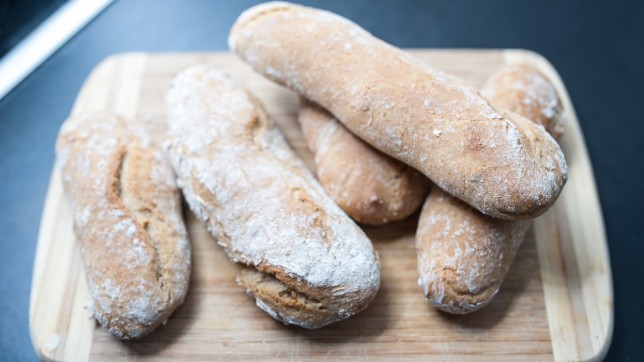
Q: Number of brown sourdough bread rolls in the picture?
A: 5